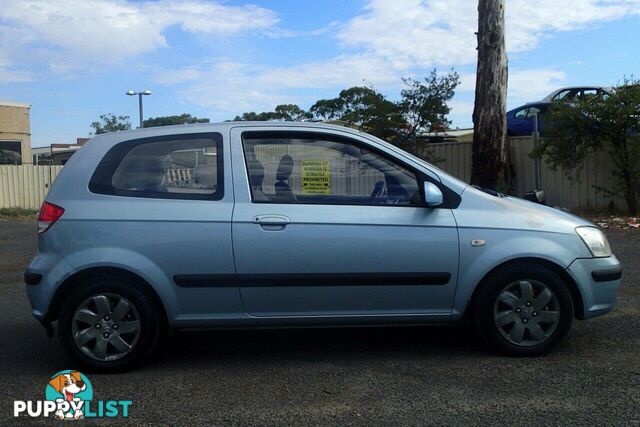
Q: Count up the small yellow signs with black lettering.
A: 1